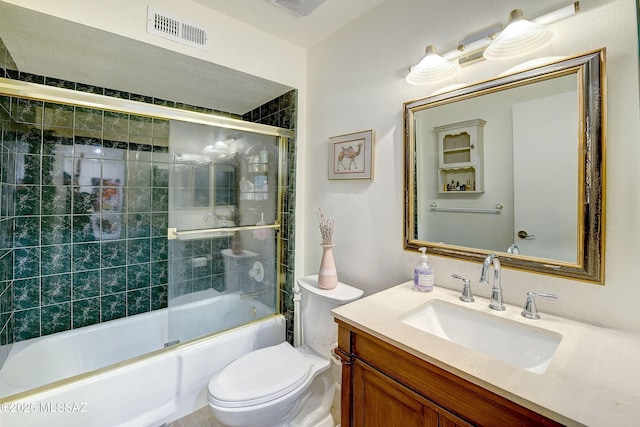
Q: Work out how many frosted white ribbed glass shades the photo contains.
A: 2